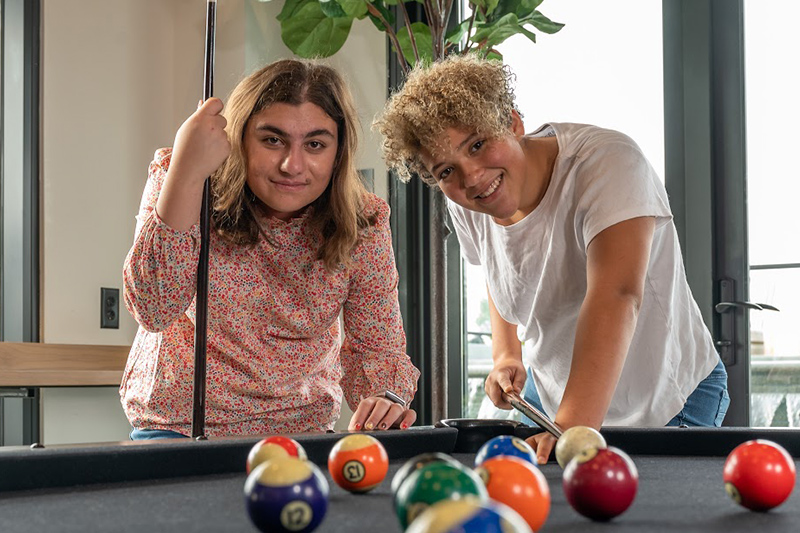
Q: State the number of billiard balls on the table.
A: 11